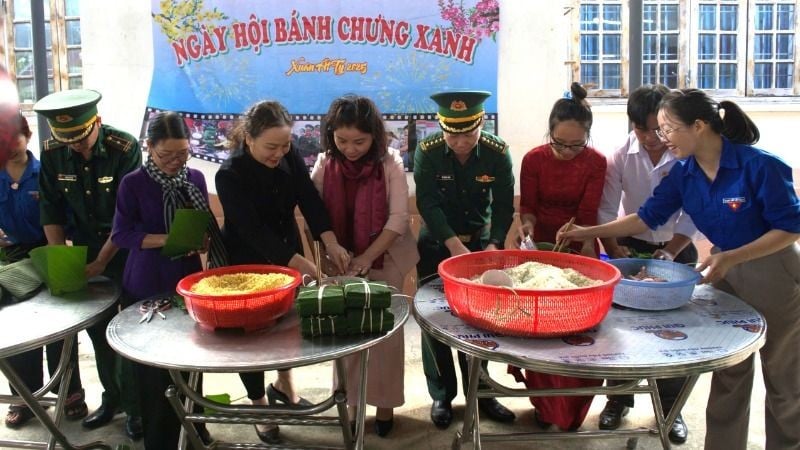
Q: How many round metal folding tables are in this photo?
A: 3